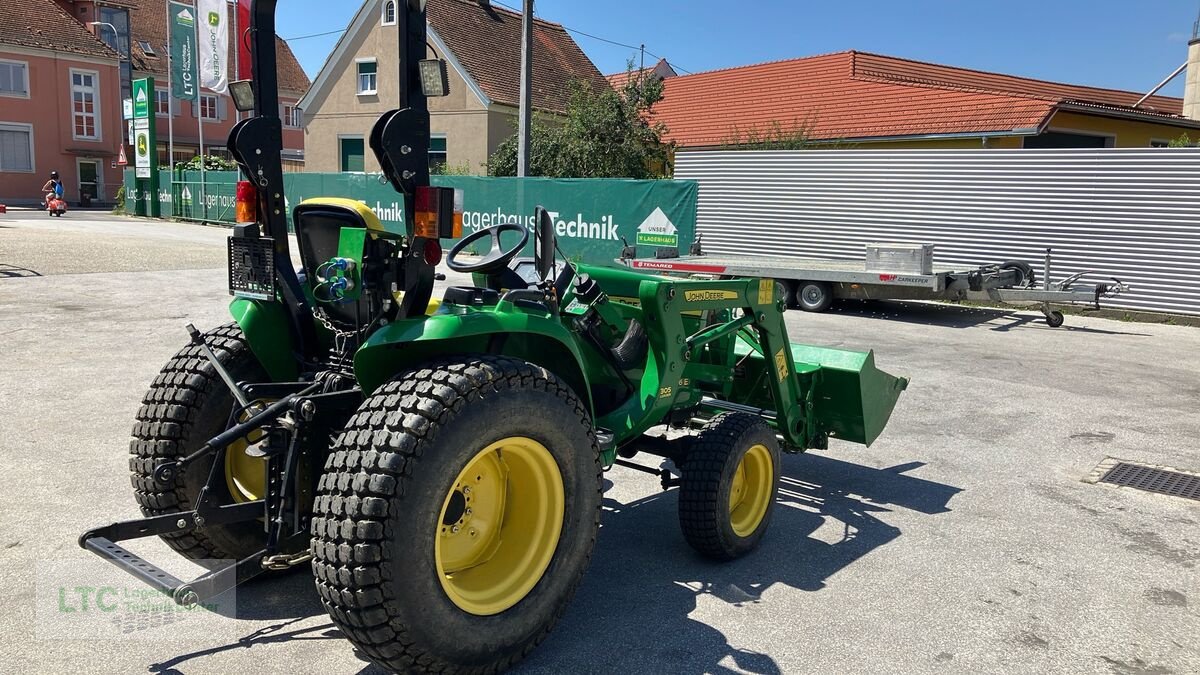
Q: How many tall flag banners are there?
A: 3